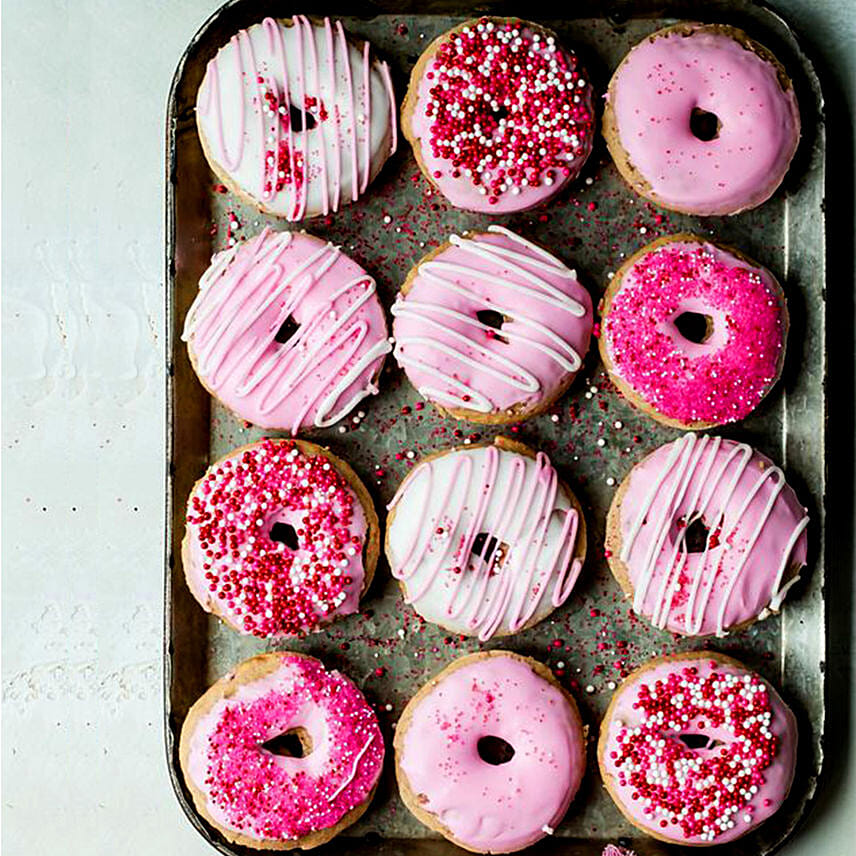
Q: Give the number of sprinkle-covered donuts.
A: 5